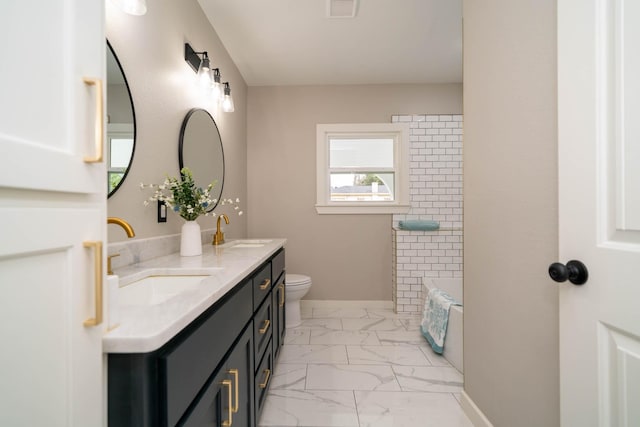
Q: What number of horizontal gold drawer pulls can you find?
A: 3